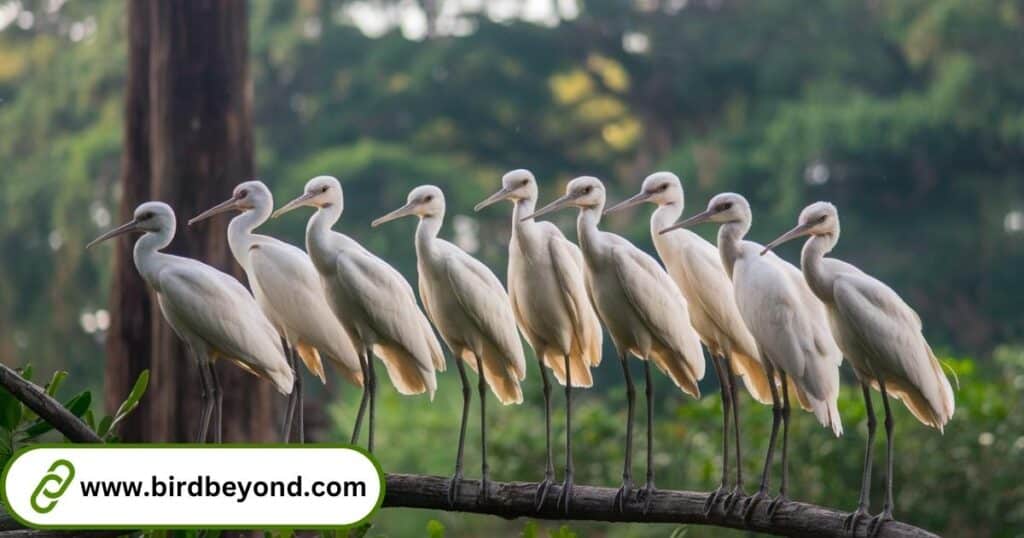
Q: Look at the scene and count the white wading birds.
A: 9